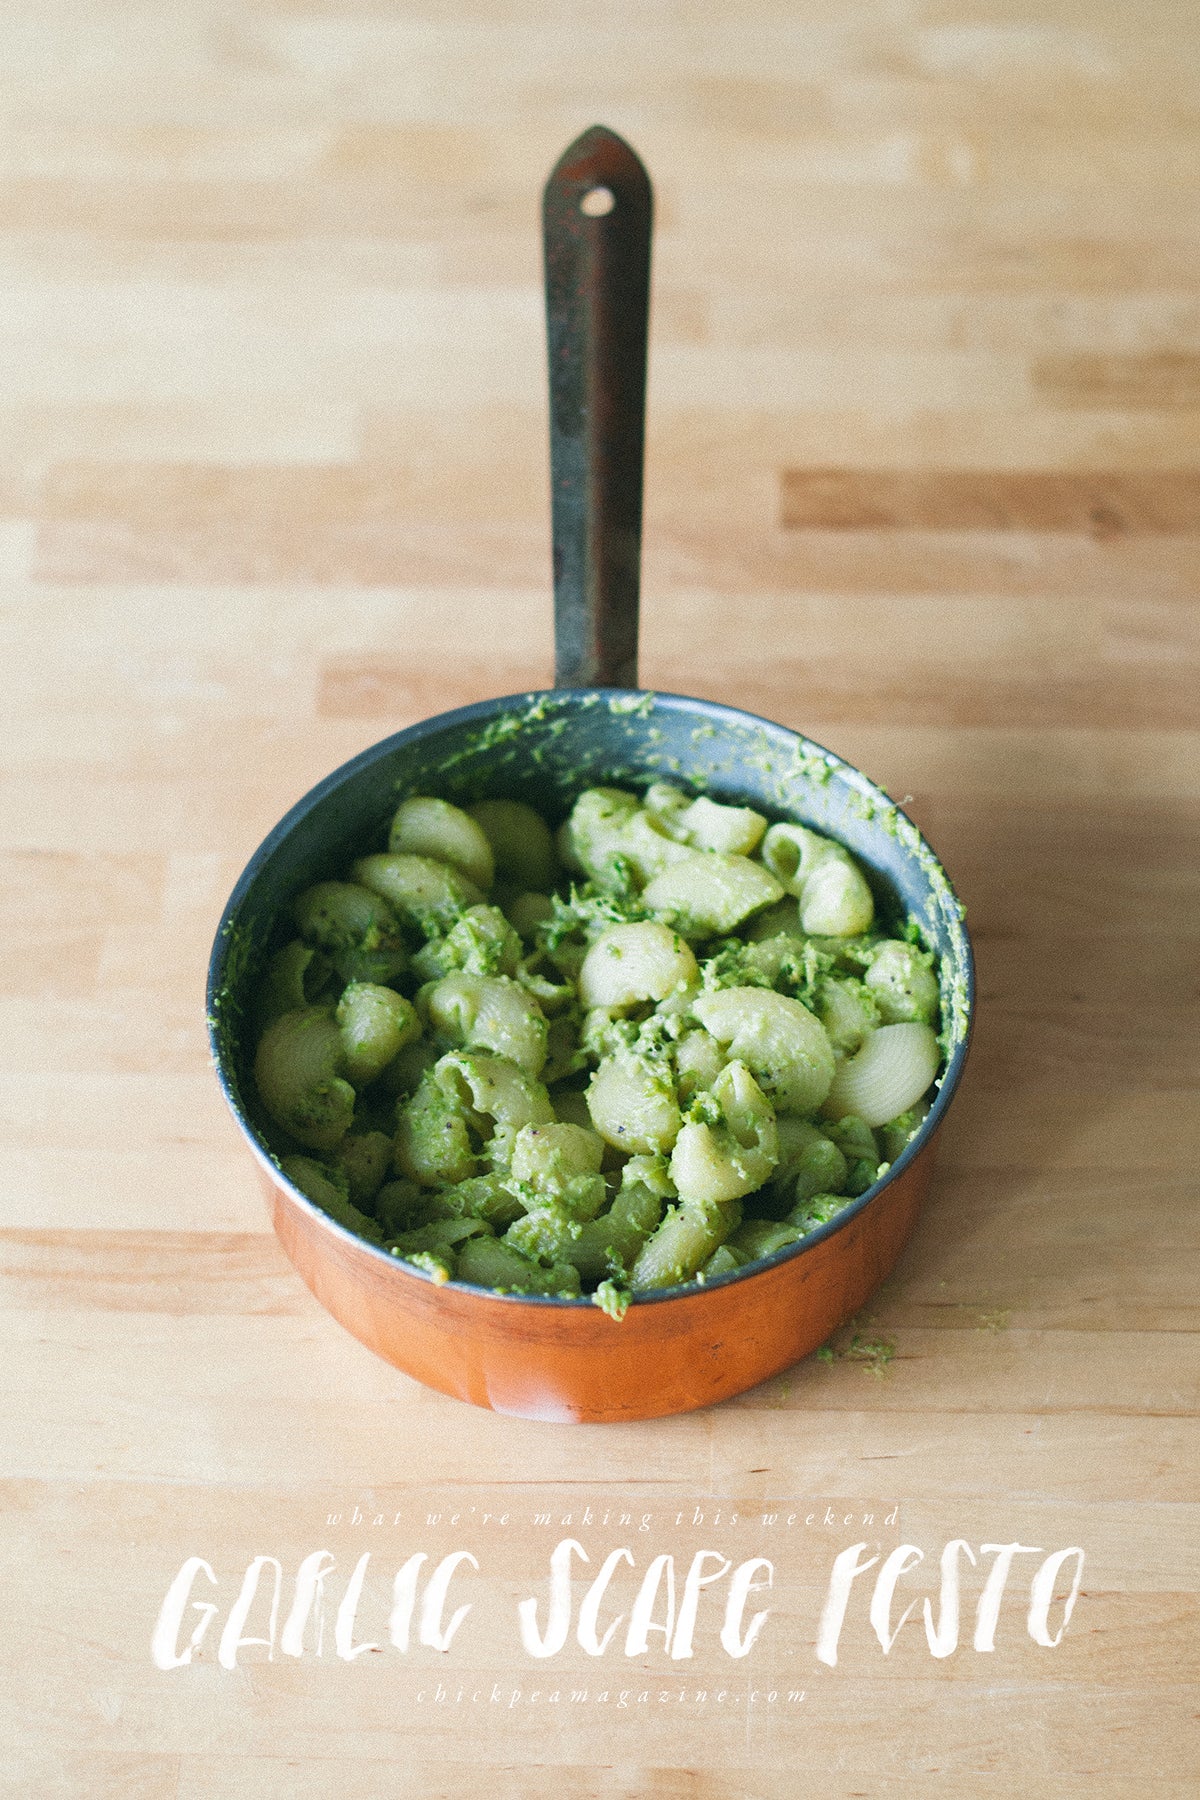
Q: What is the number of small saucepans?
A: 1